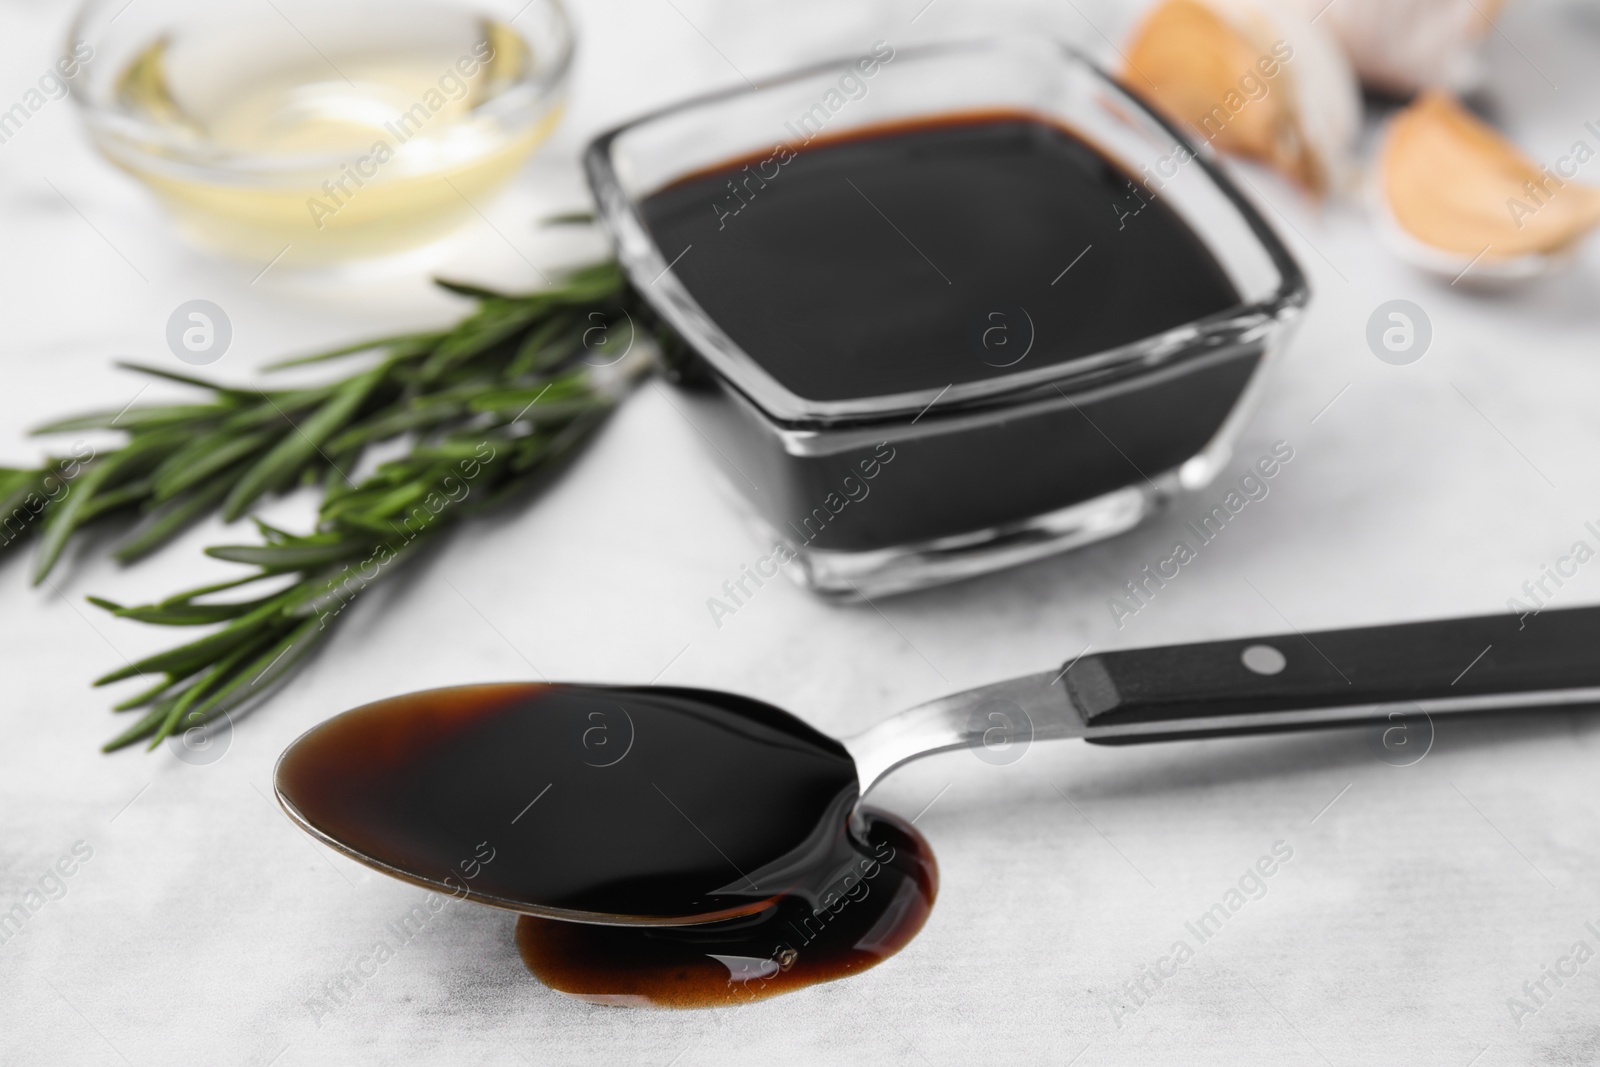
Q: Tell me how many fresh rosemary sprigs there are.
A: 2